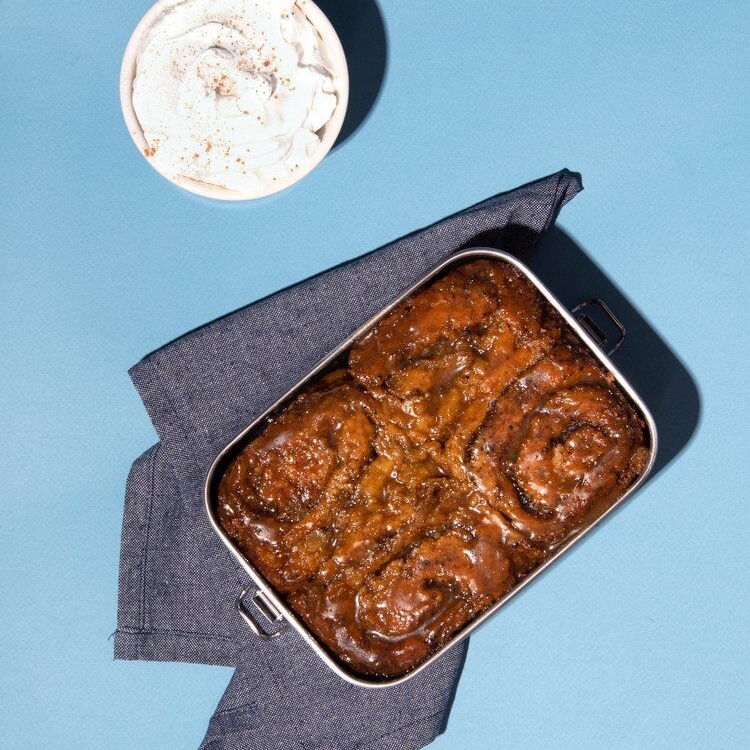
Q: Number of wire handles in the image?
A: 2